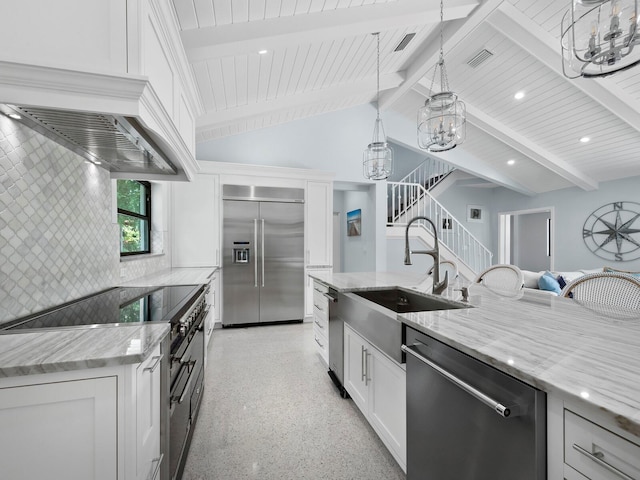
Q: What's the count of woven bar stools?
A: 3